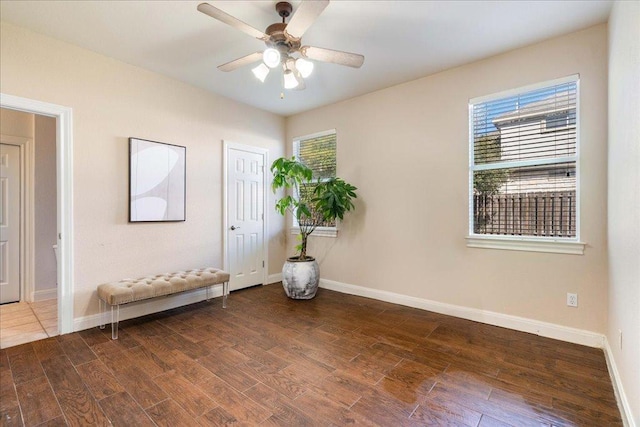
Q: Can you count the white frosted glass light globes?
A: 4